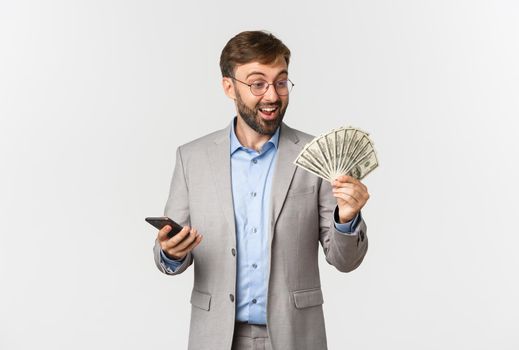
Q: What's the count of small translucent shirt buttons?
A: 5